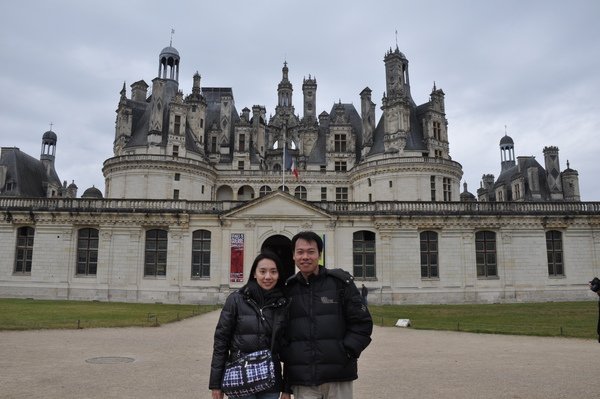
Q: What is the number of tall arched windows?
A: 8